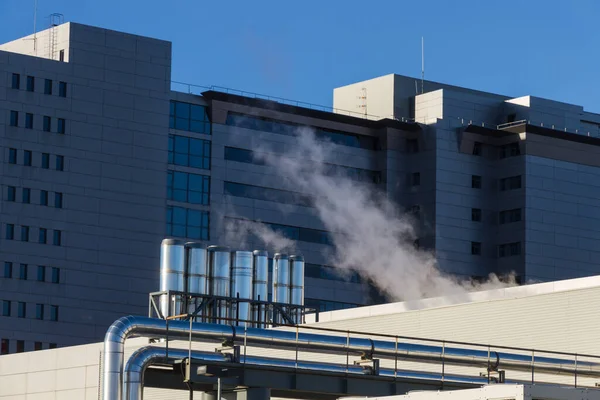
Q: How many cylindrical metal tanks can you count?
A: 7